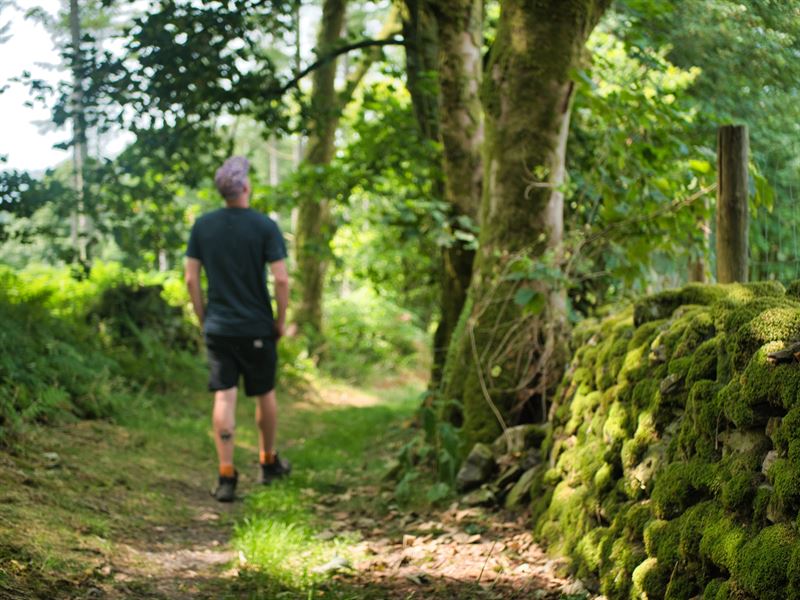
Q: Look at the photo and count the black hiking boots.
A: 2